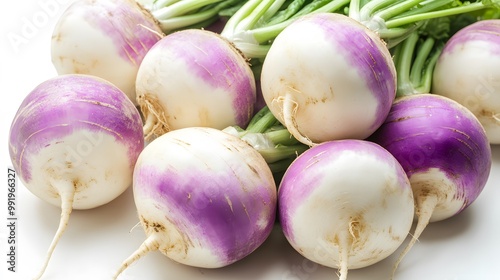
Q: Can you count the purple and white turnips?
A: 8